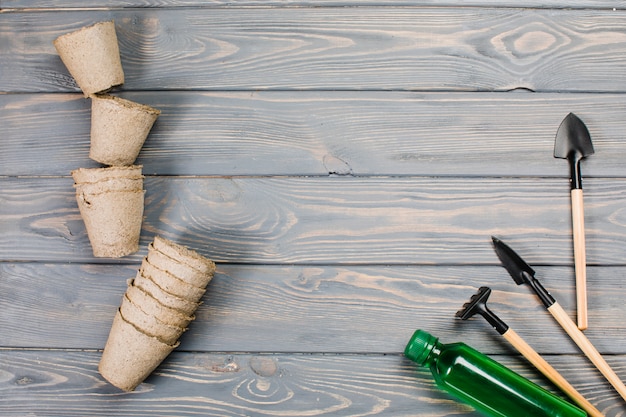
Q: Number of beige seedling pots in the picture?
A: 12